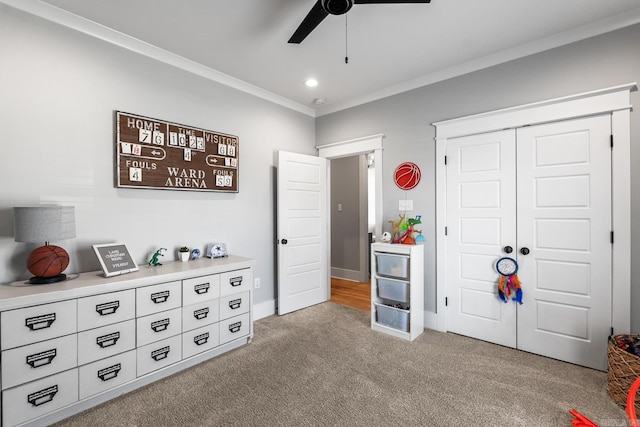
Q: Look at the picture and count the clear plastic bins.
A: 3